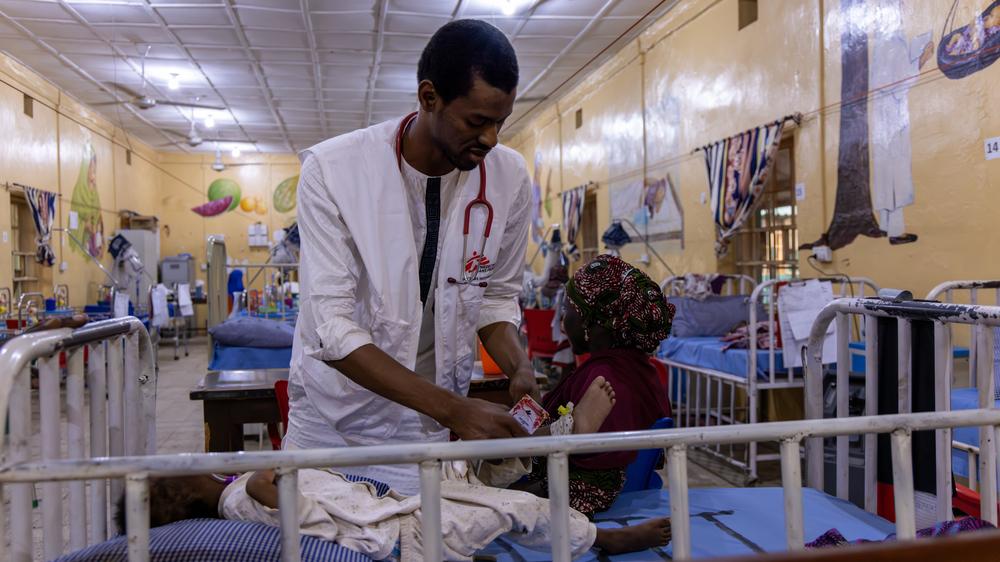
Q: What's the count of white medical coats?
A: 1